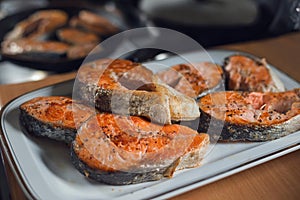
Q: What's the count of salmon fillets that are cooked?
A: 6